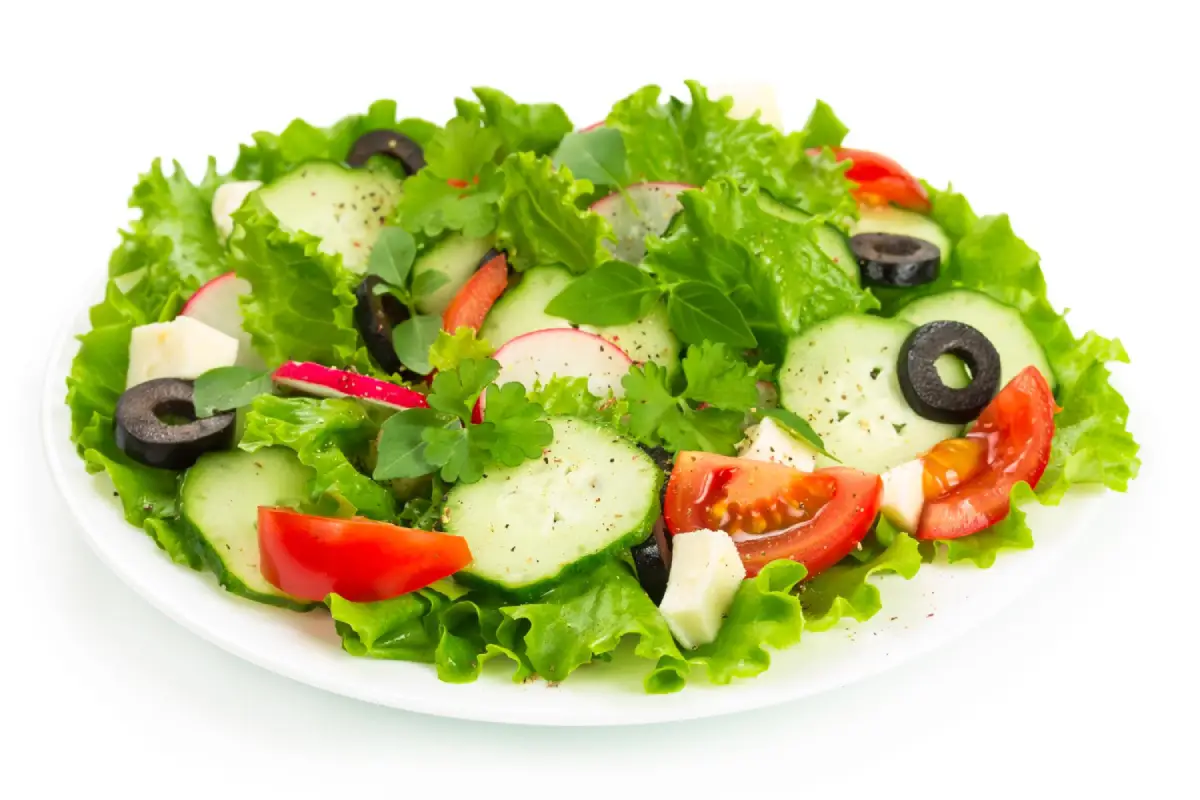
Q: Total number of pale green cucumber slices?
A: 9